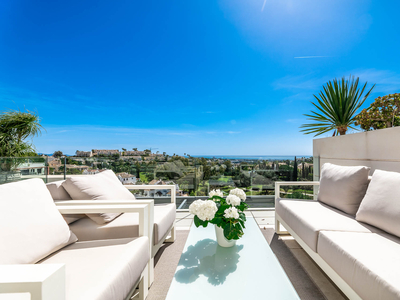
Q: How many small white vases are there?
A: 1